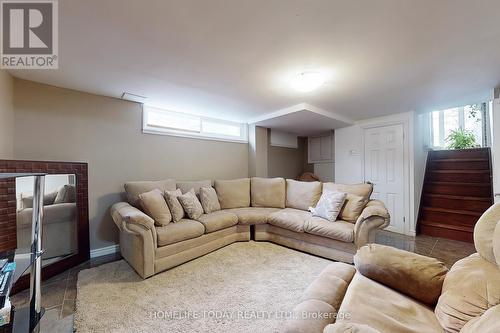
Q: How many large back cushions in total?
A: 6